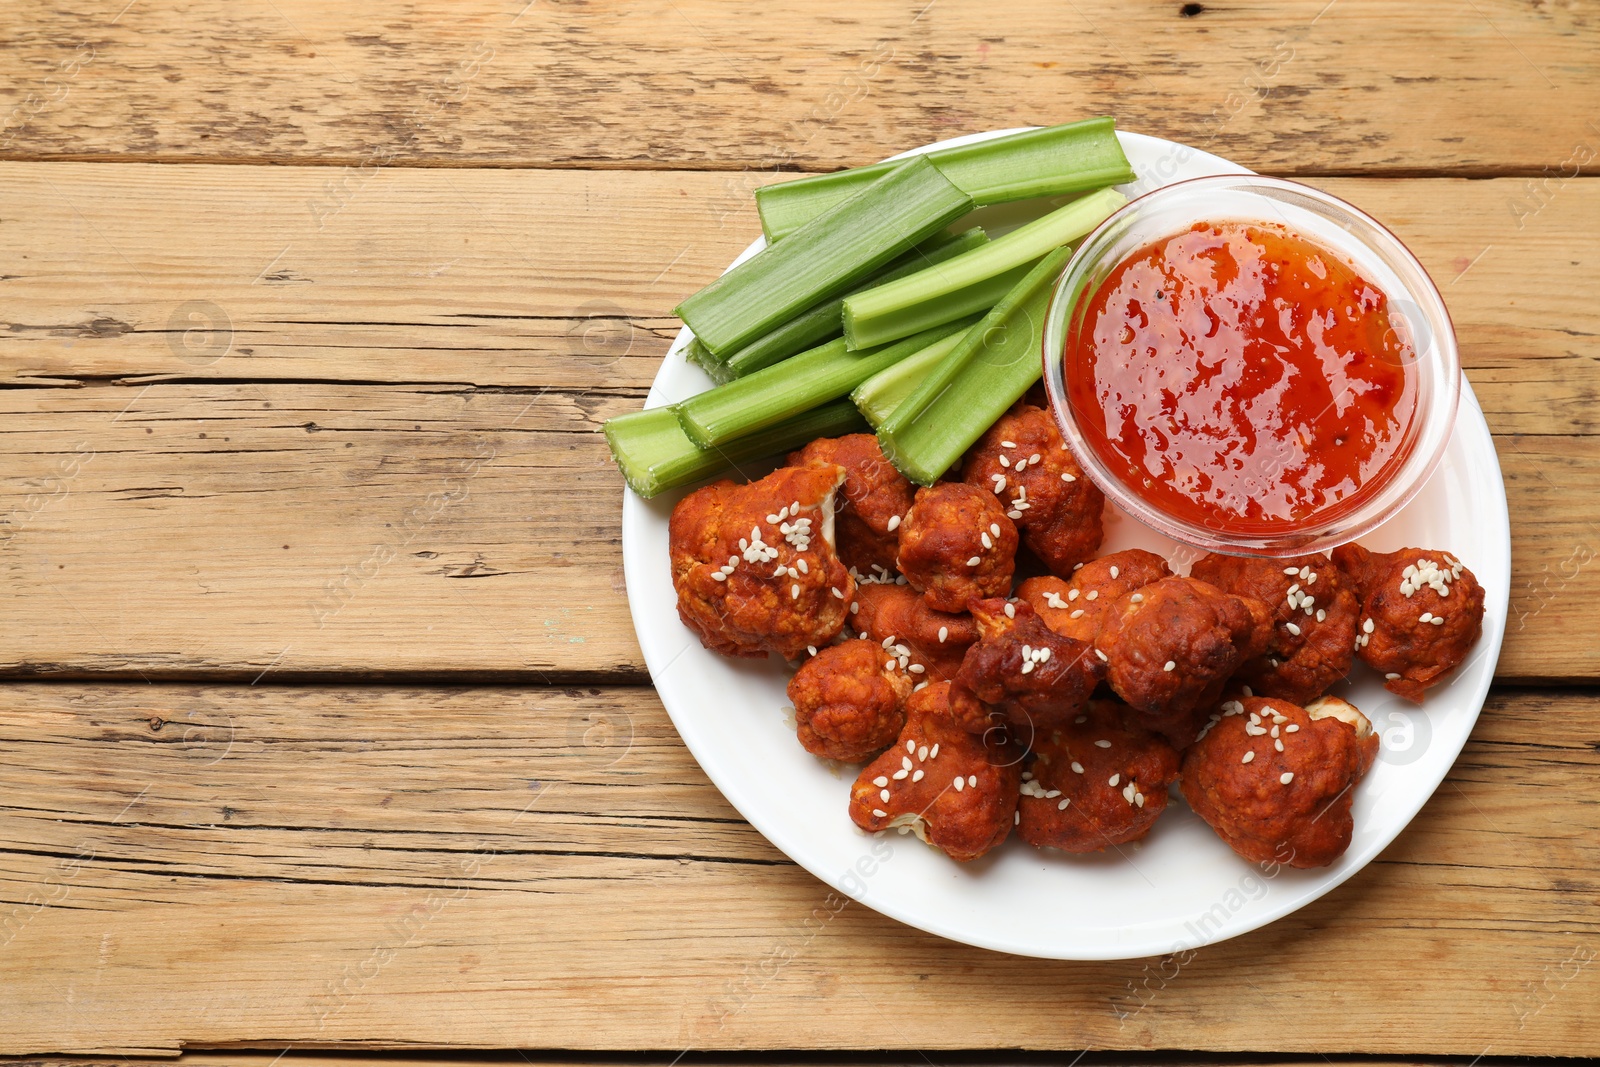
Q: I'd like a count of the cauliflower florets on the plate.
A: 14